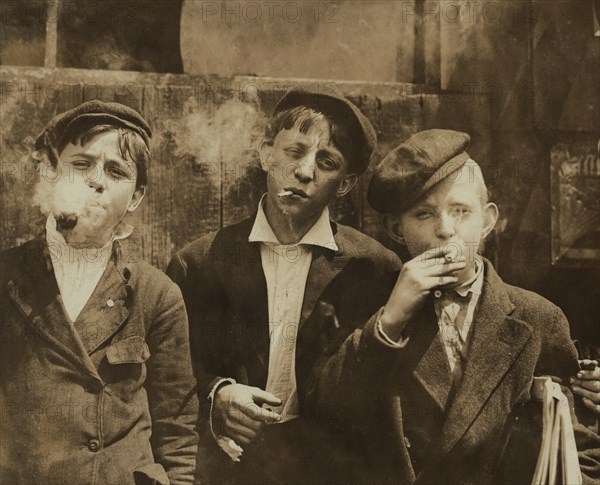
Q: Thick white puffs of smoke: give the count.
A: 2